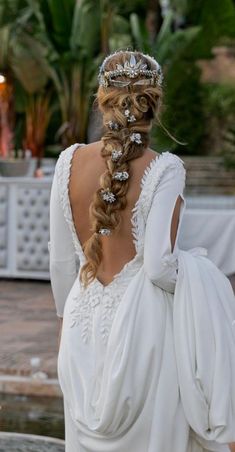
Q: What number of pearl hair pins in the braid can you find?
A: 7